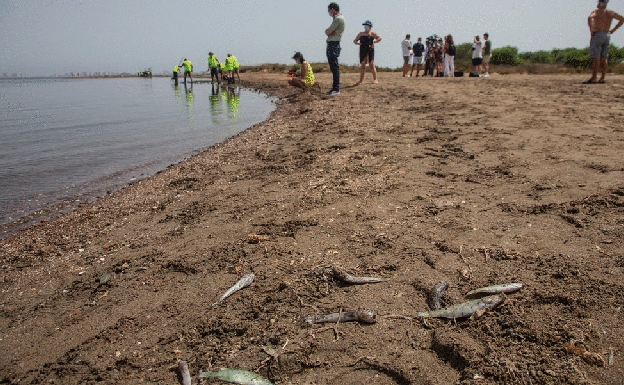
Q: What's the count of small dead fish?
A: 8